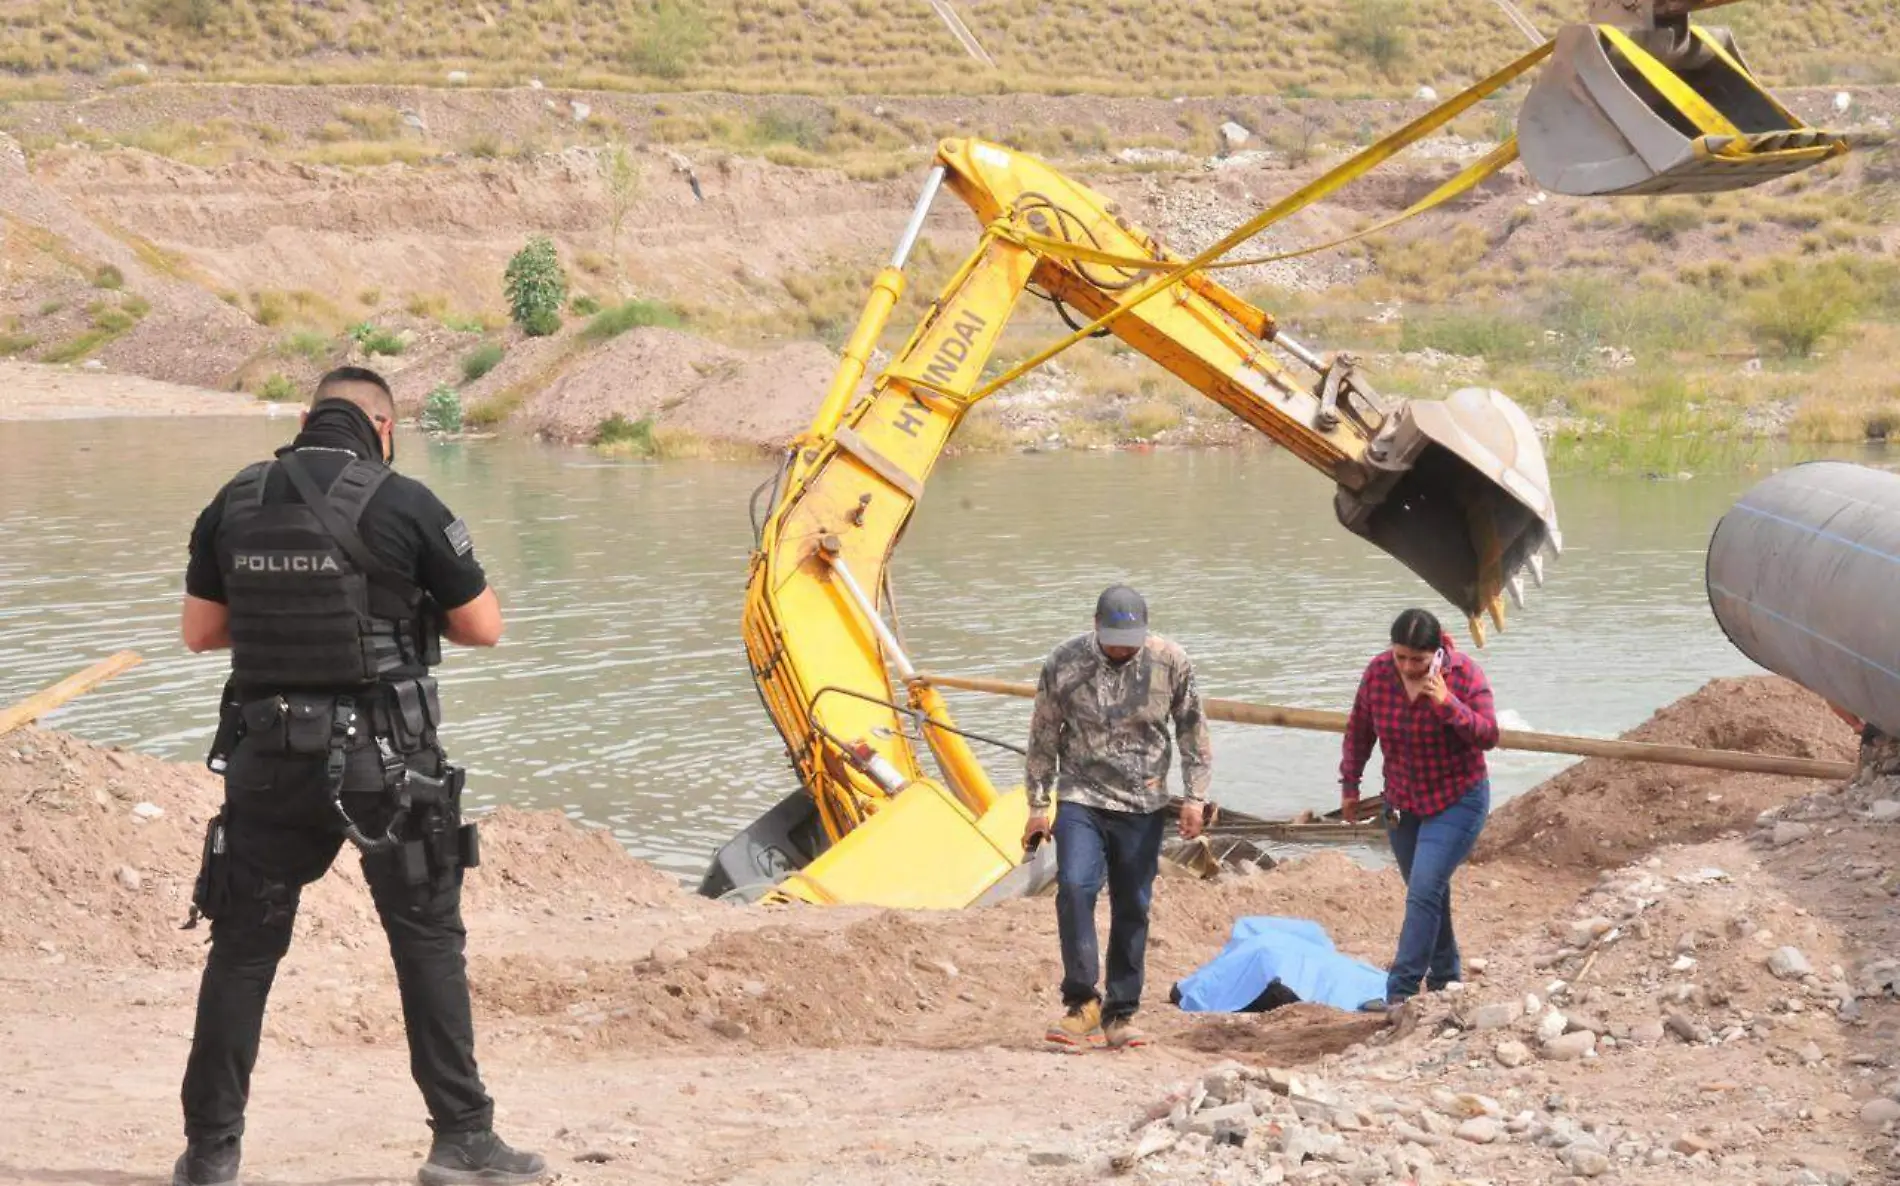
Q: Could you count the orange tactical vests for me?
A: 0